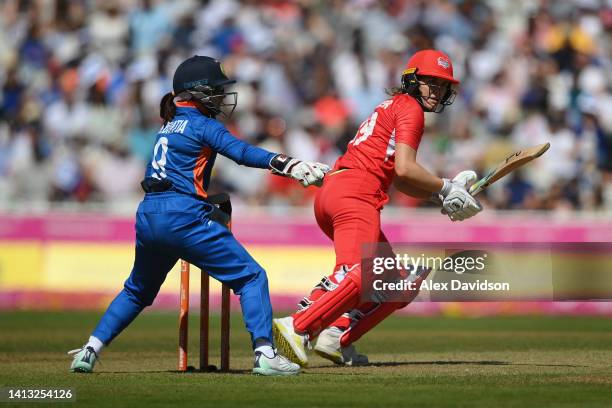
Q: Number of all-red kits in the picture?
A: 1